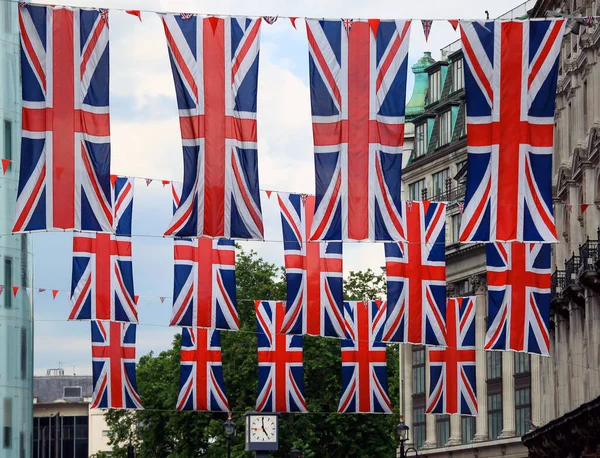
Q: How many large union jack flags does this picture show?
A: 14